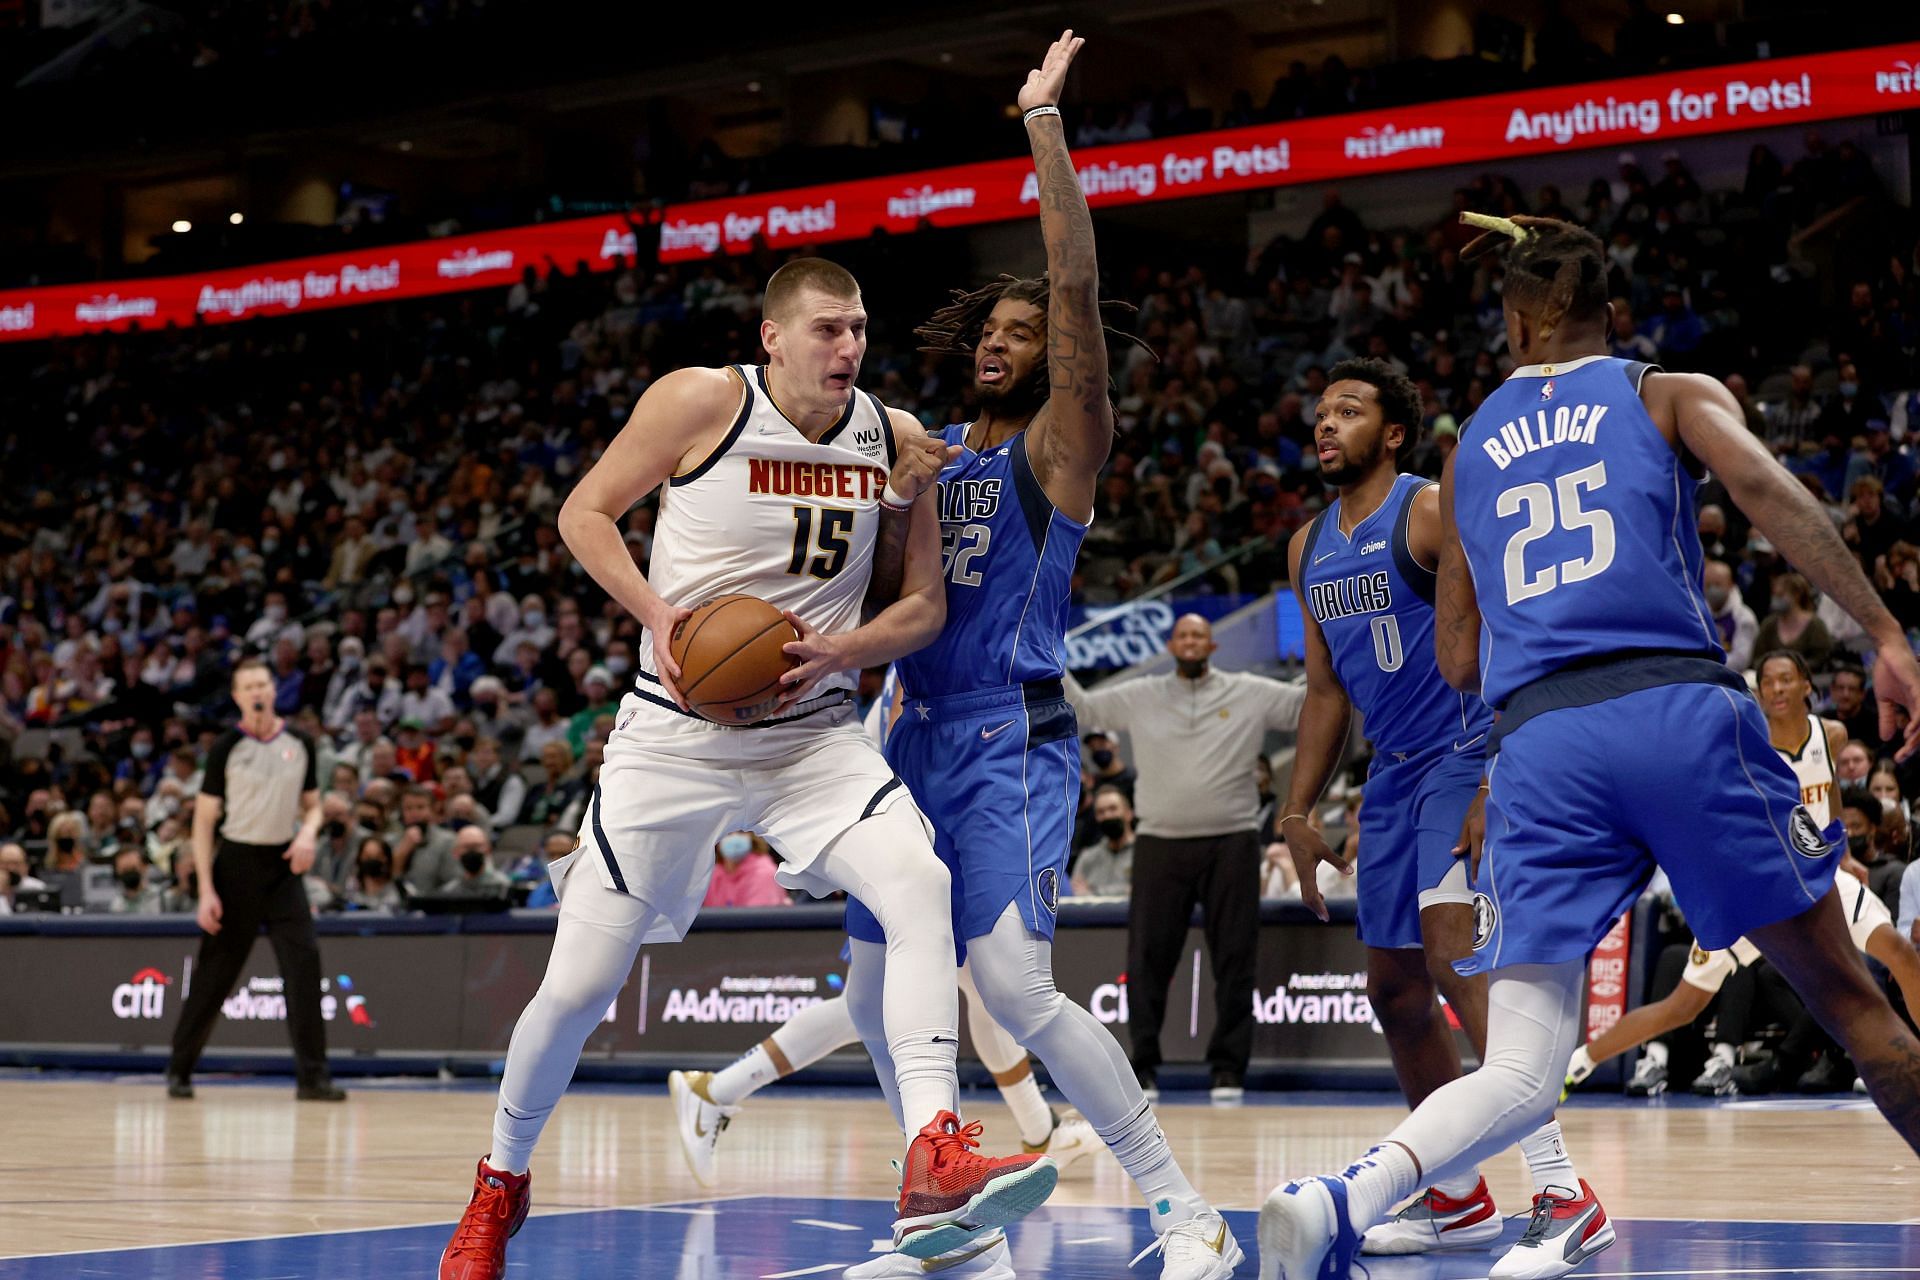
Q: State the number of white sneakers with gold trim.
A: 4